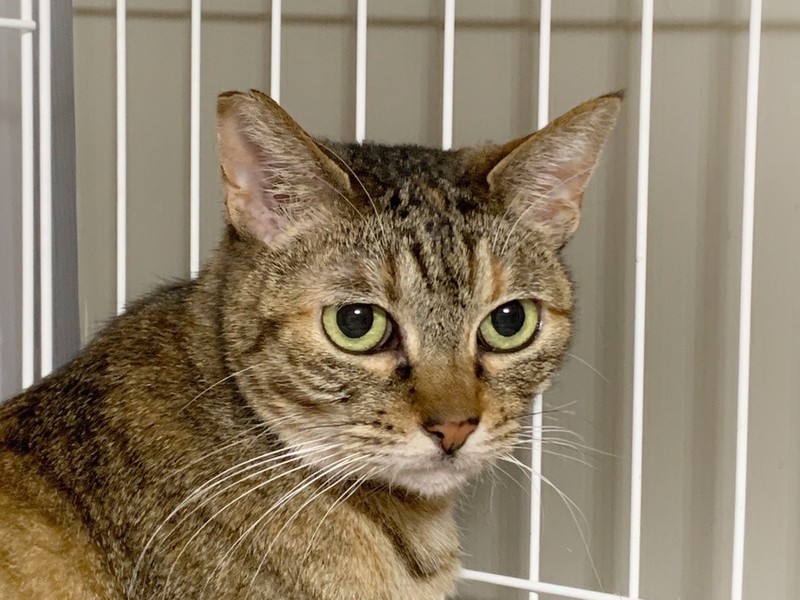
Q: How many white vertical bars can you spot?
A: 10